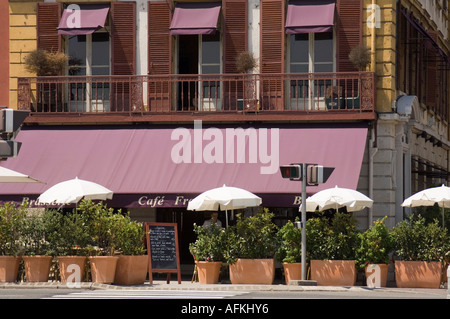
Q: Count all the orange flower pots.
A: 11